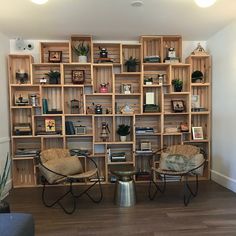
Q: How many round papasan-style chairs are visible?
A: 2